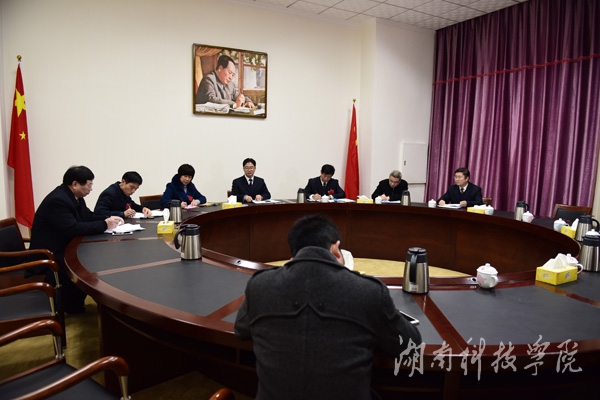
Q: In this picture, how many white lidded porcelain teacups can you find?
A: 9